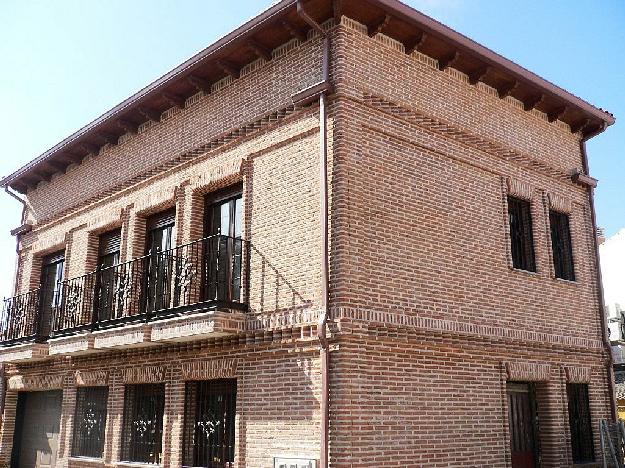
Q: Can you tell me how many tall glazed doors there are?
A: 4